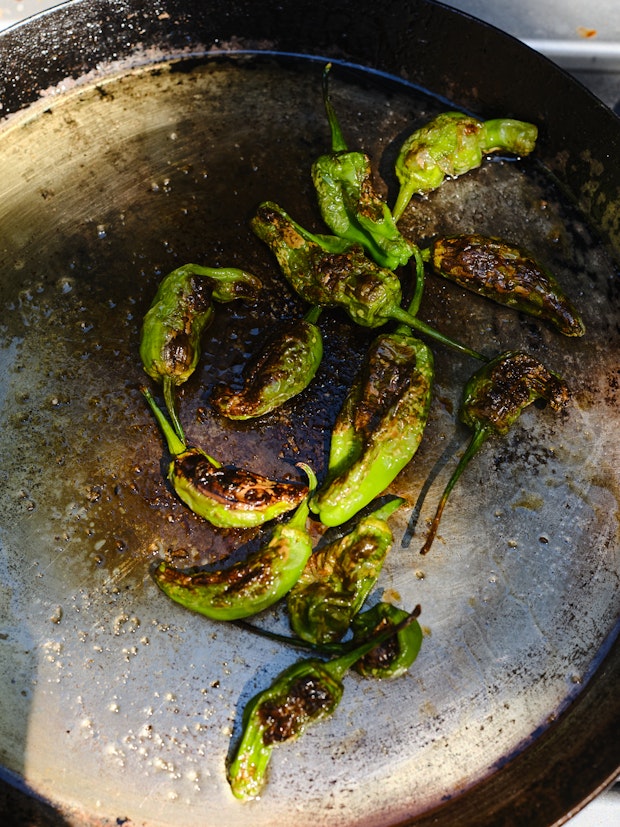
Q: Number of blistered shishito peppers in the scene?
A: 13